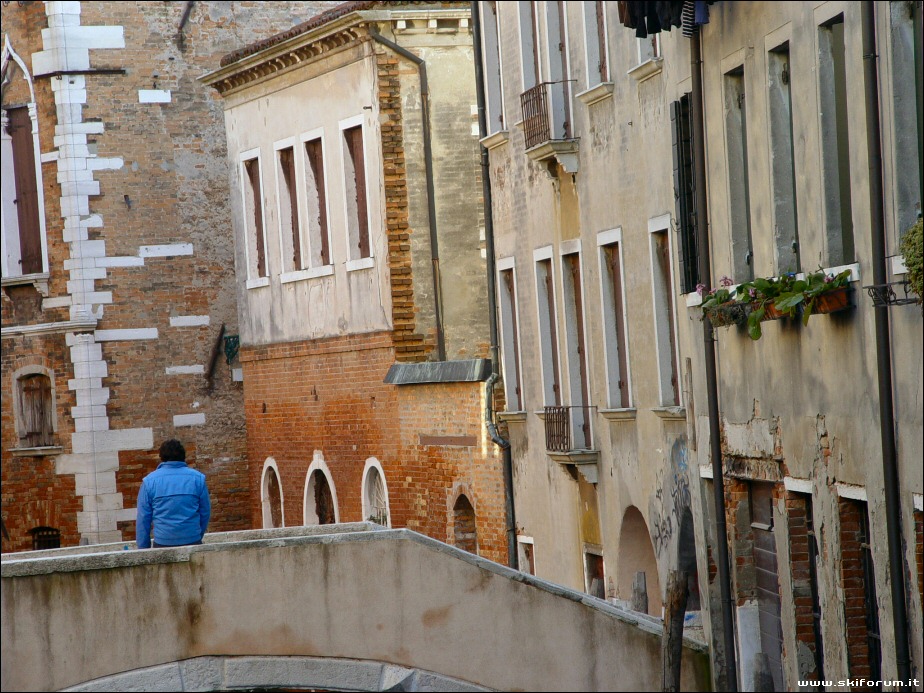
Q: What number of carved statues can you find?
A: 0